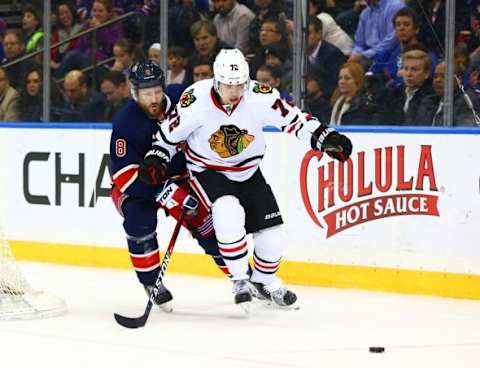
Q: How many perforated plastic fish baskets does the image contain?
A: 0